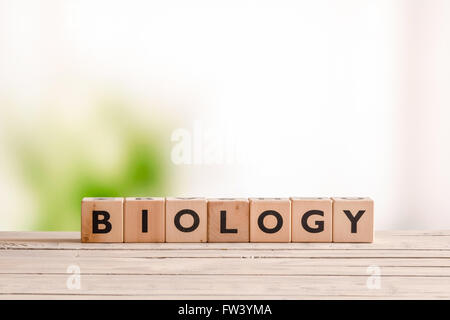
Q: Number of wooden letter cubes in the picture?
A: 7